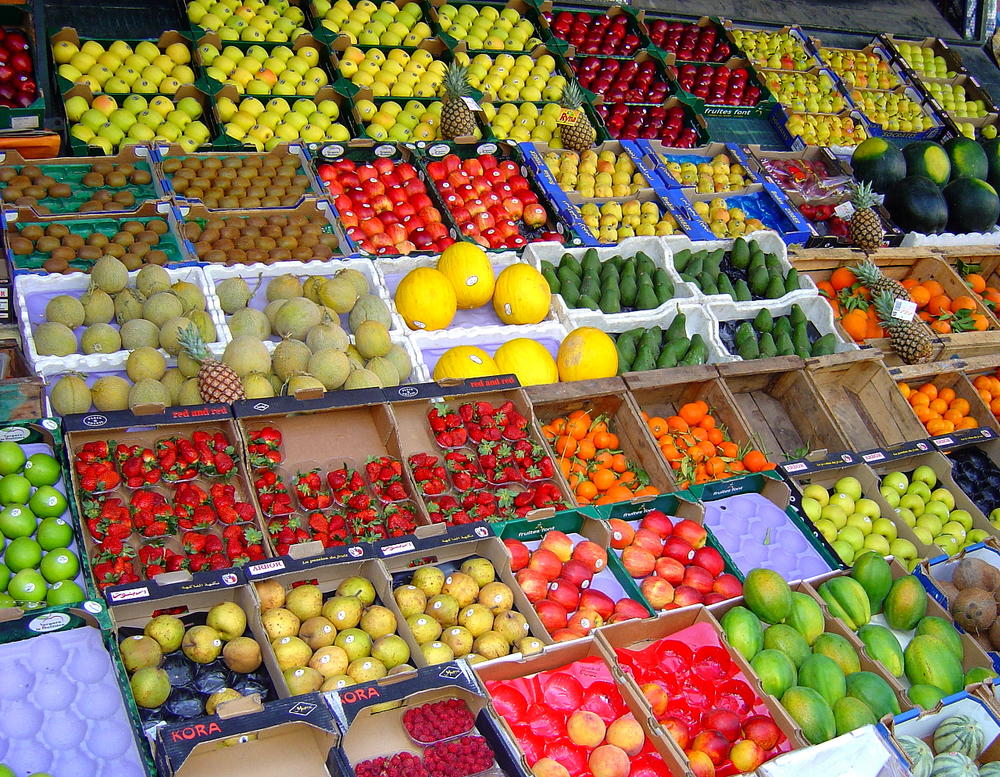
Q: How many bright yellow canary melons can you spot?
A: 6